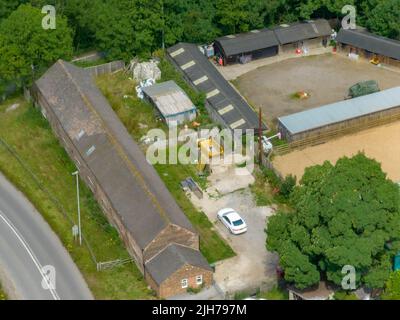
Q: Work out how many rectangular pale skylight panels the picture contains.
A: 6